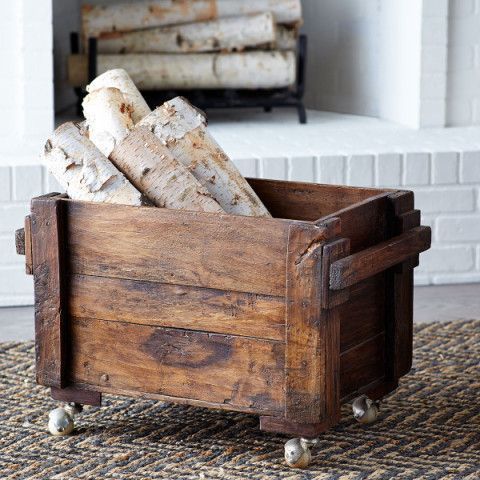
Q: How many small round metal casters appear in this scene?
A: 3